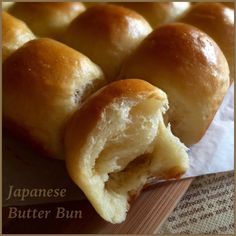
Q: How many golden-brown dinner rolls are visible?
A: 8